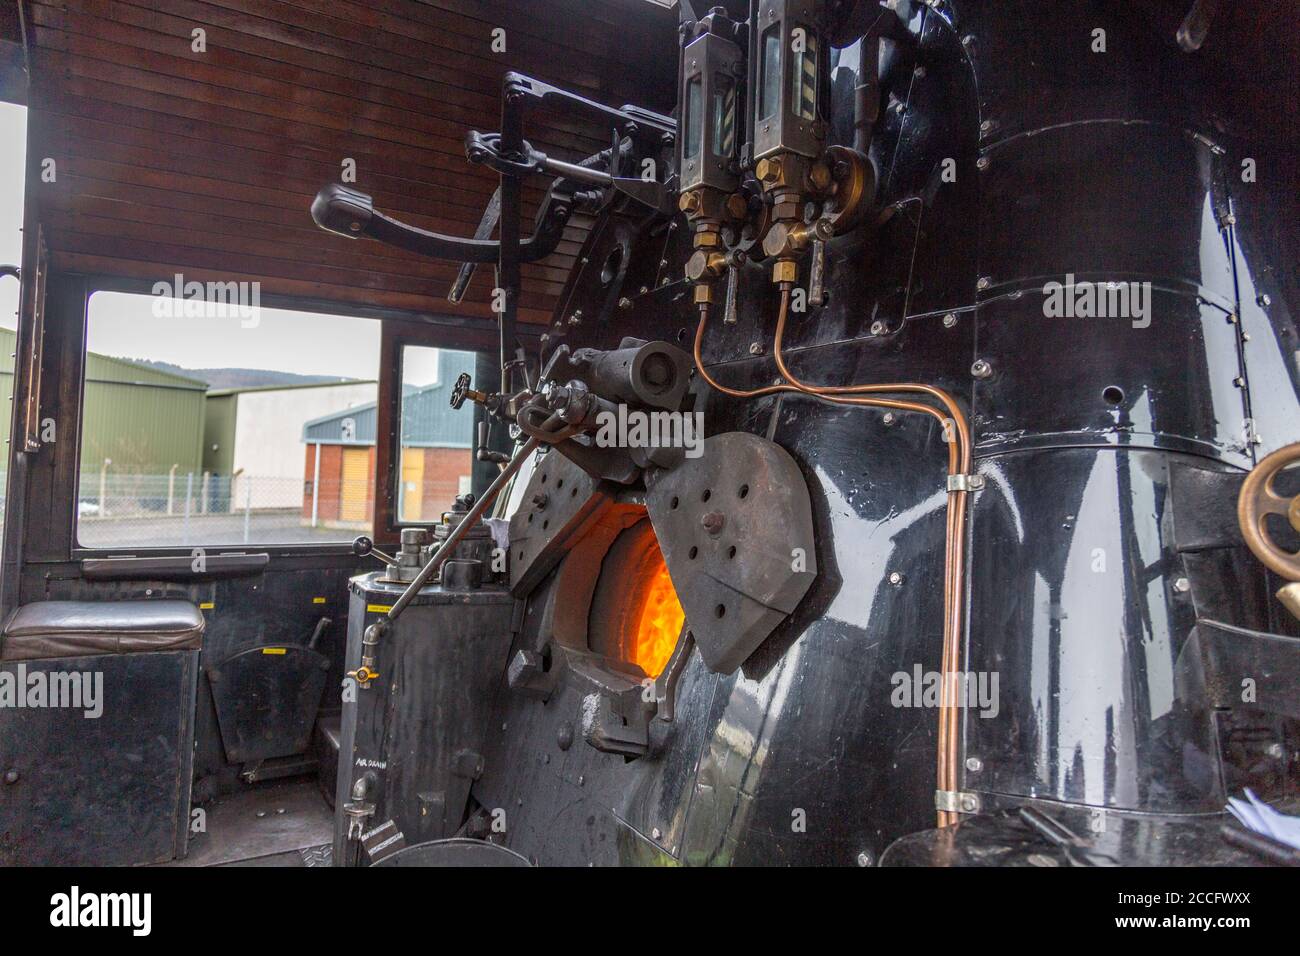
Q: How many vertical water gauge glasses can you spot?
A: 2